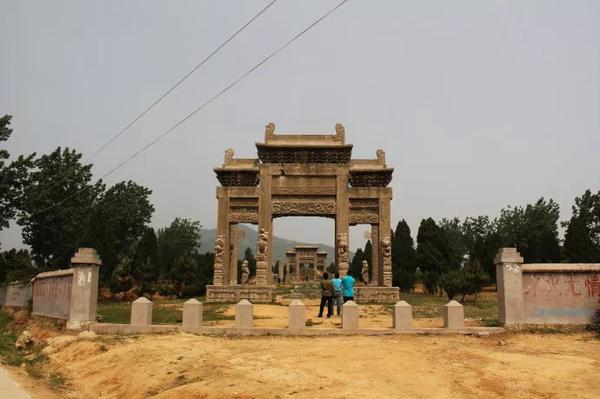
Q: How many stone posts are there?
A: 7